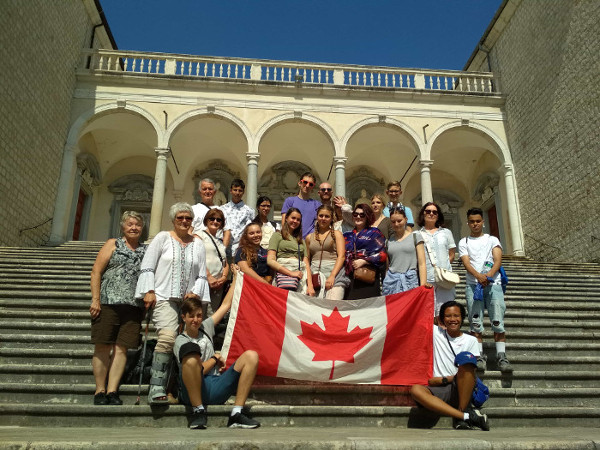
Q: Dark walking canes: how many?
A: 1